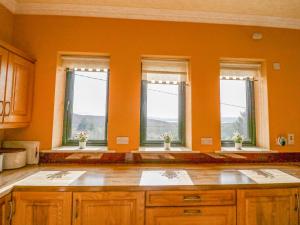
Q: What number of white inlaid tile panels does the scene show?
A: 3